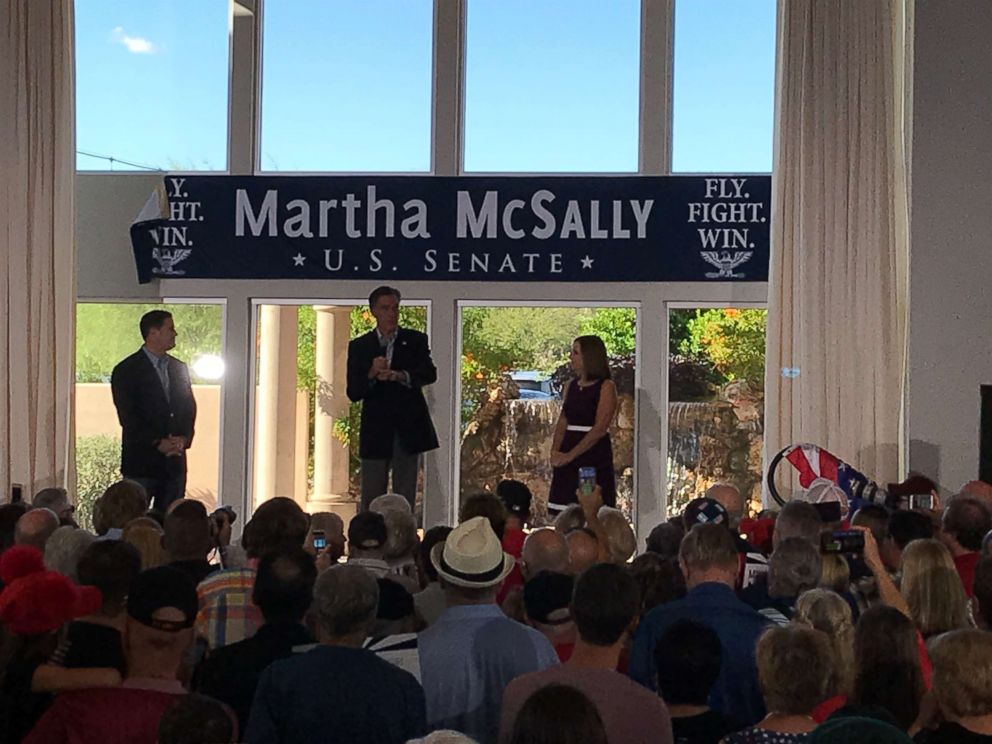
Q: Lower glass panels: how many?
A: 4